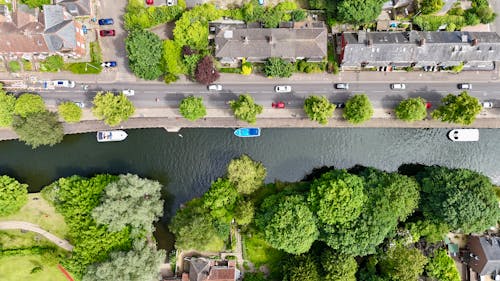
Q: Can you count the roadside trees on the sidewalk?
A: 11